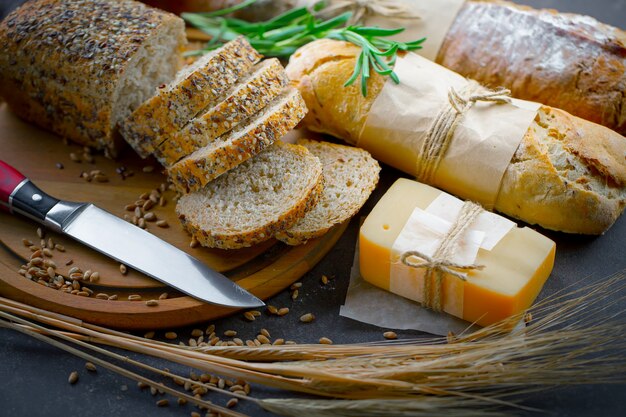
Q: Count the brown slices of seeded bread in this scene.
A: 5